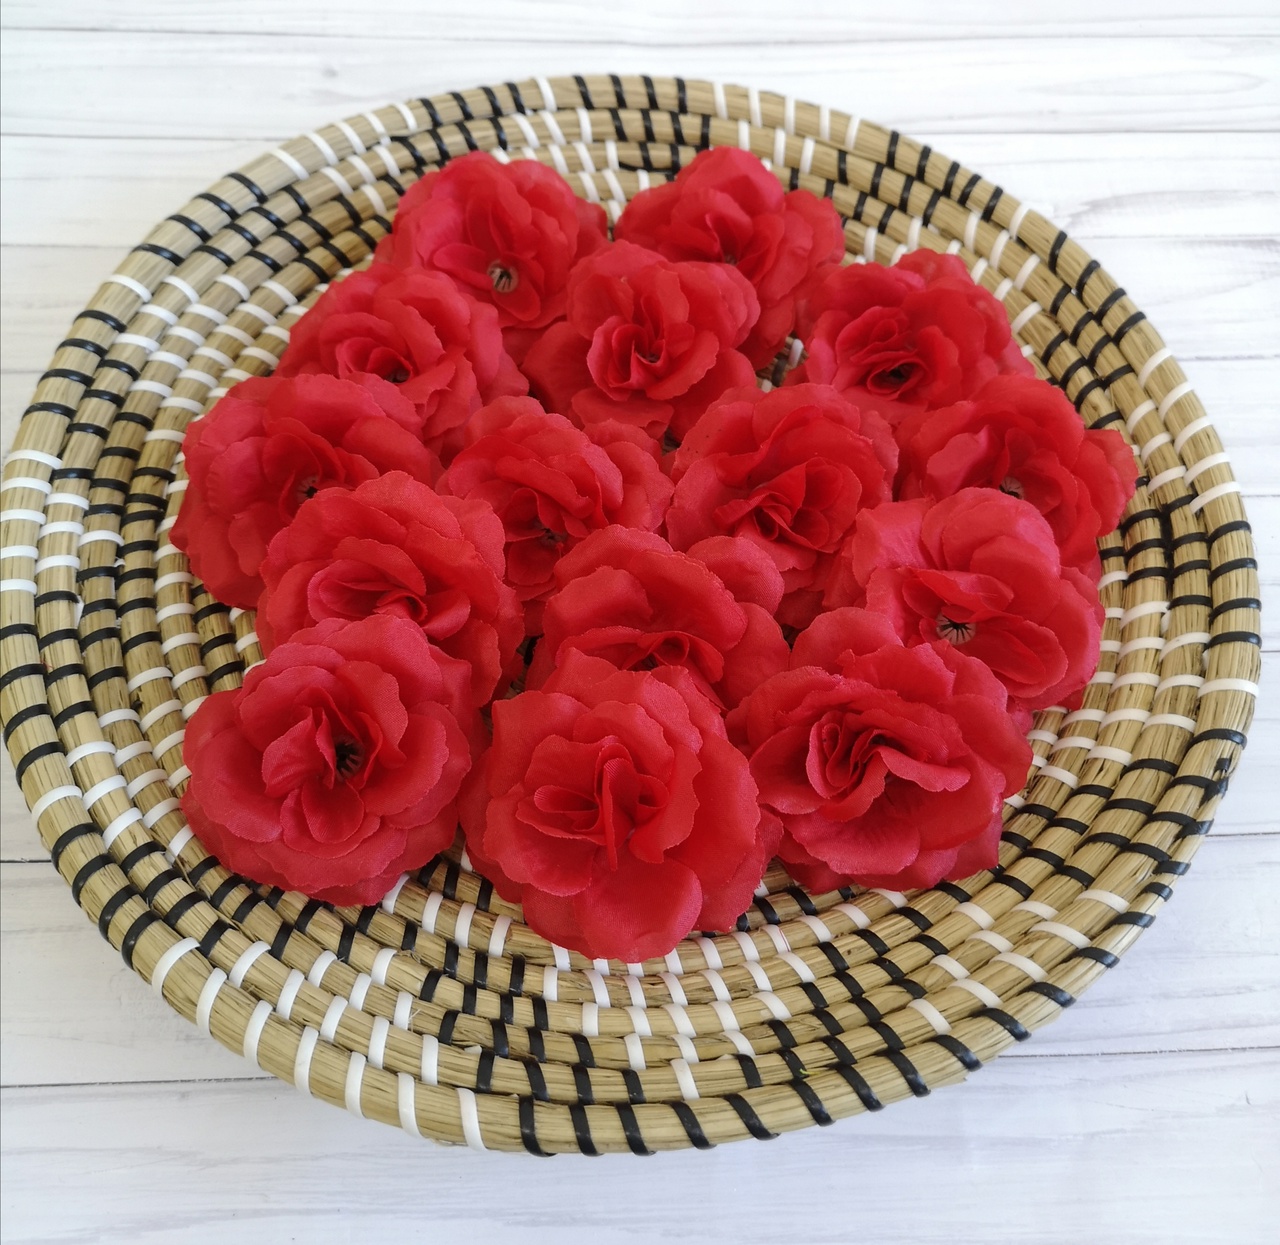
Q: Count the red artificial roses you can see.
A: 15